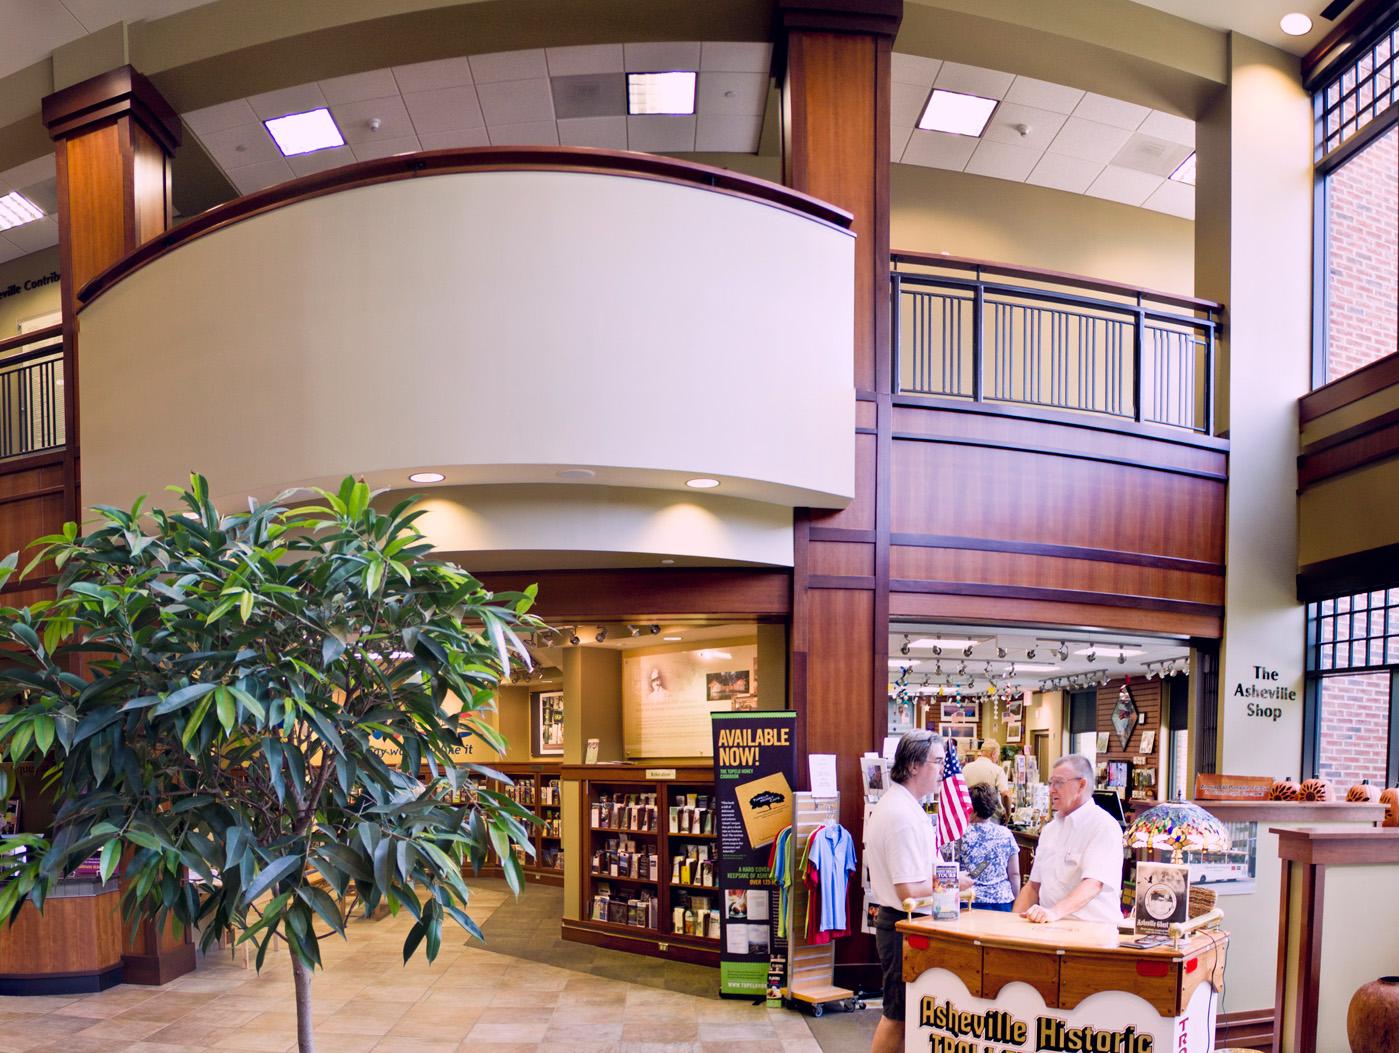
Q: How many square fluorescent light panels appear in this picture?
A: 5